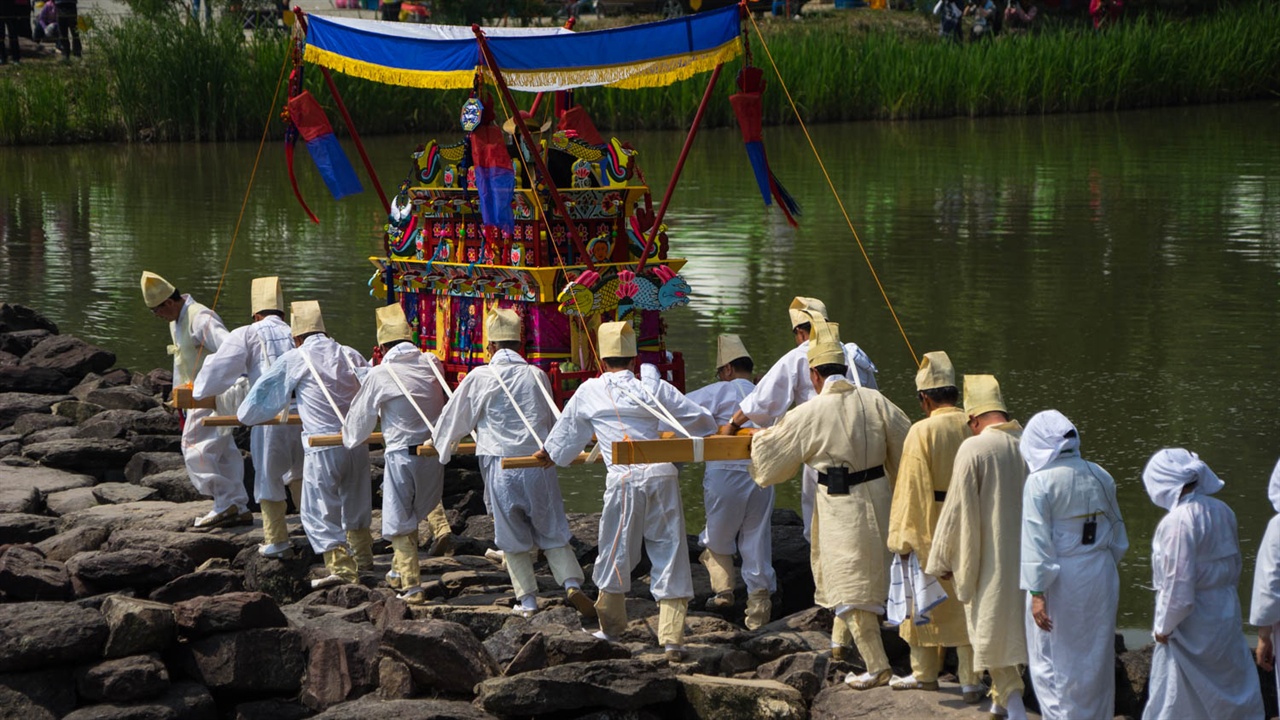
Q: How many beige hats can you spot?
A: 11